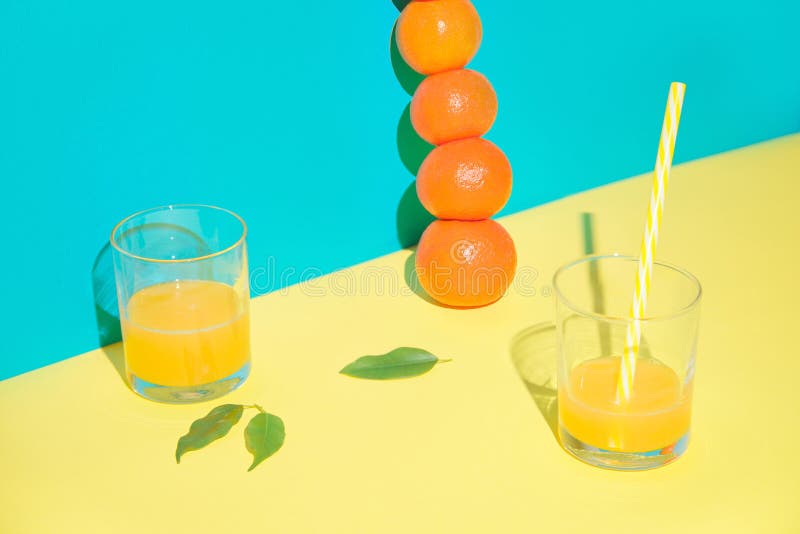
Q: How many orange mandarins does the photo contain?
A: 4